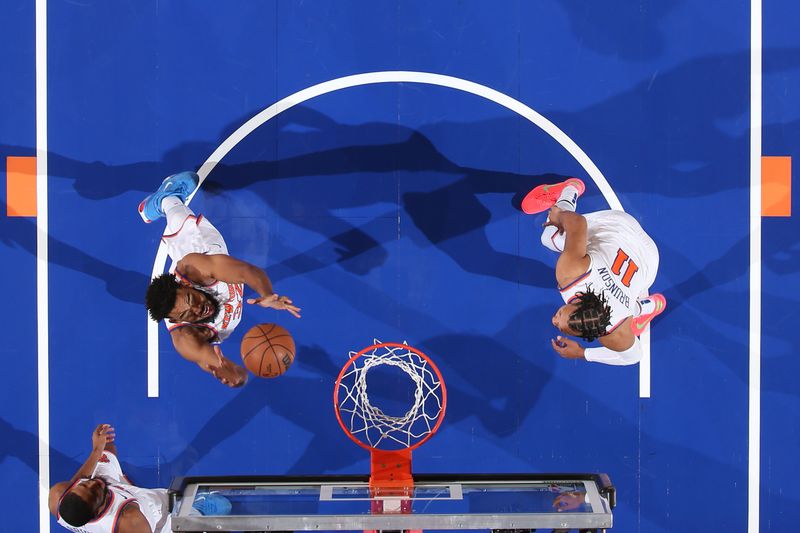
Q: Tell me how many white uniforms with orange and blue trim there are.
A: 3